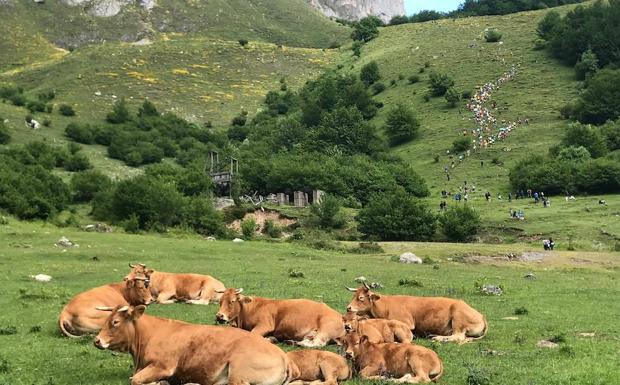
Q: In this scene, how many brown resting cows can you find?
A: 8